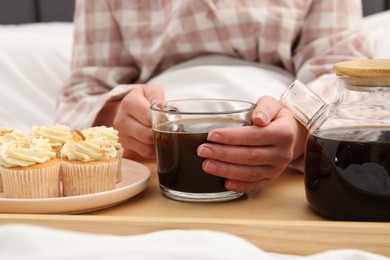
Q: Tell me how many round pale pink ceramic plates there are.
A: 1